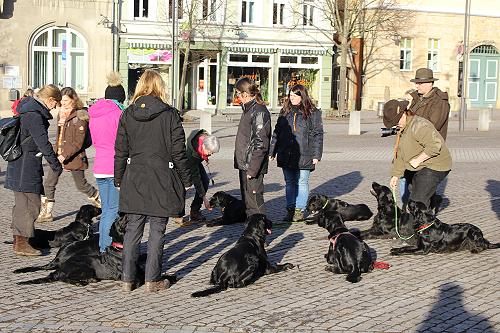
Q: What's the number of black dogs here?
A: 9